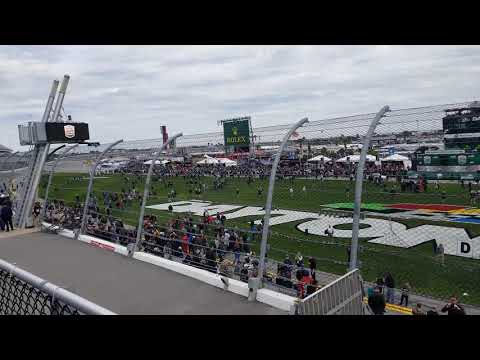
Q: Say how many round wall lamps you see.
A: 0